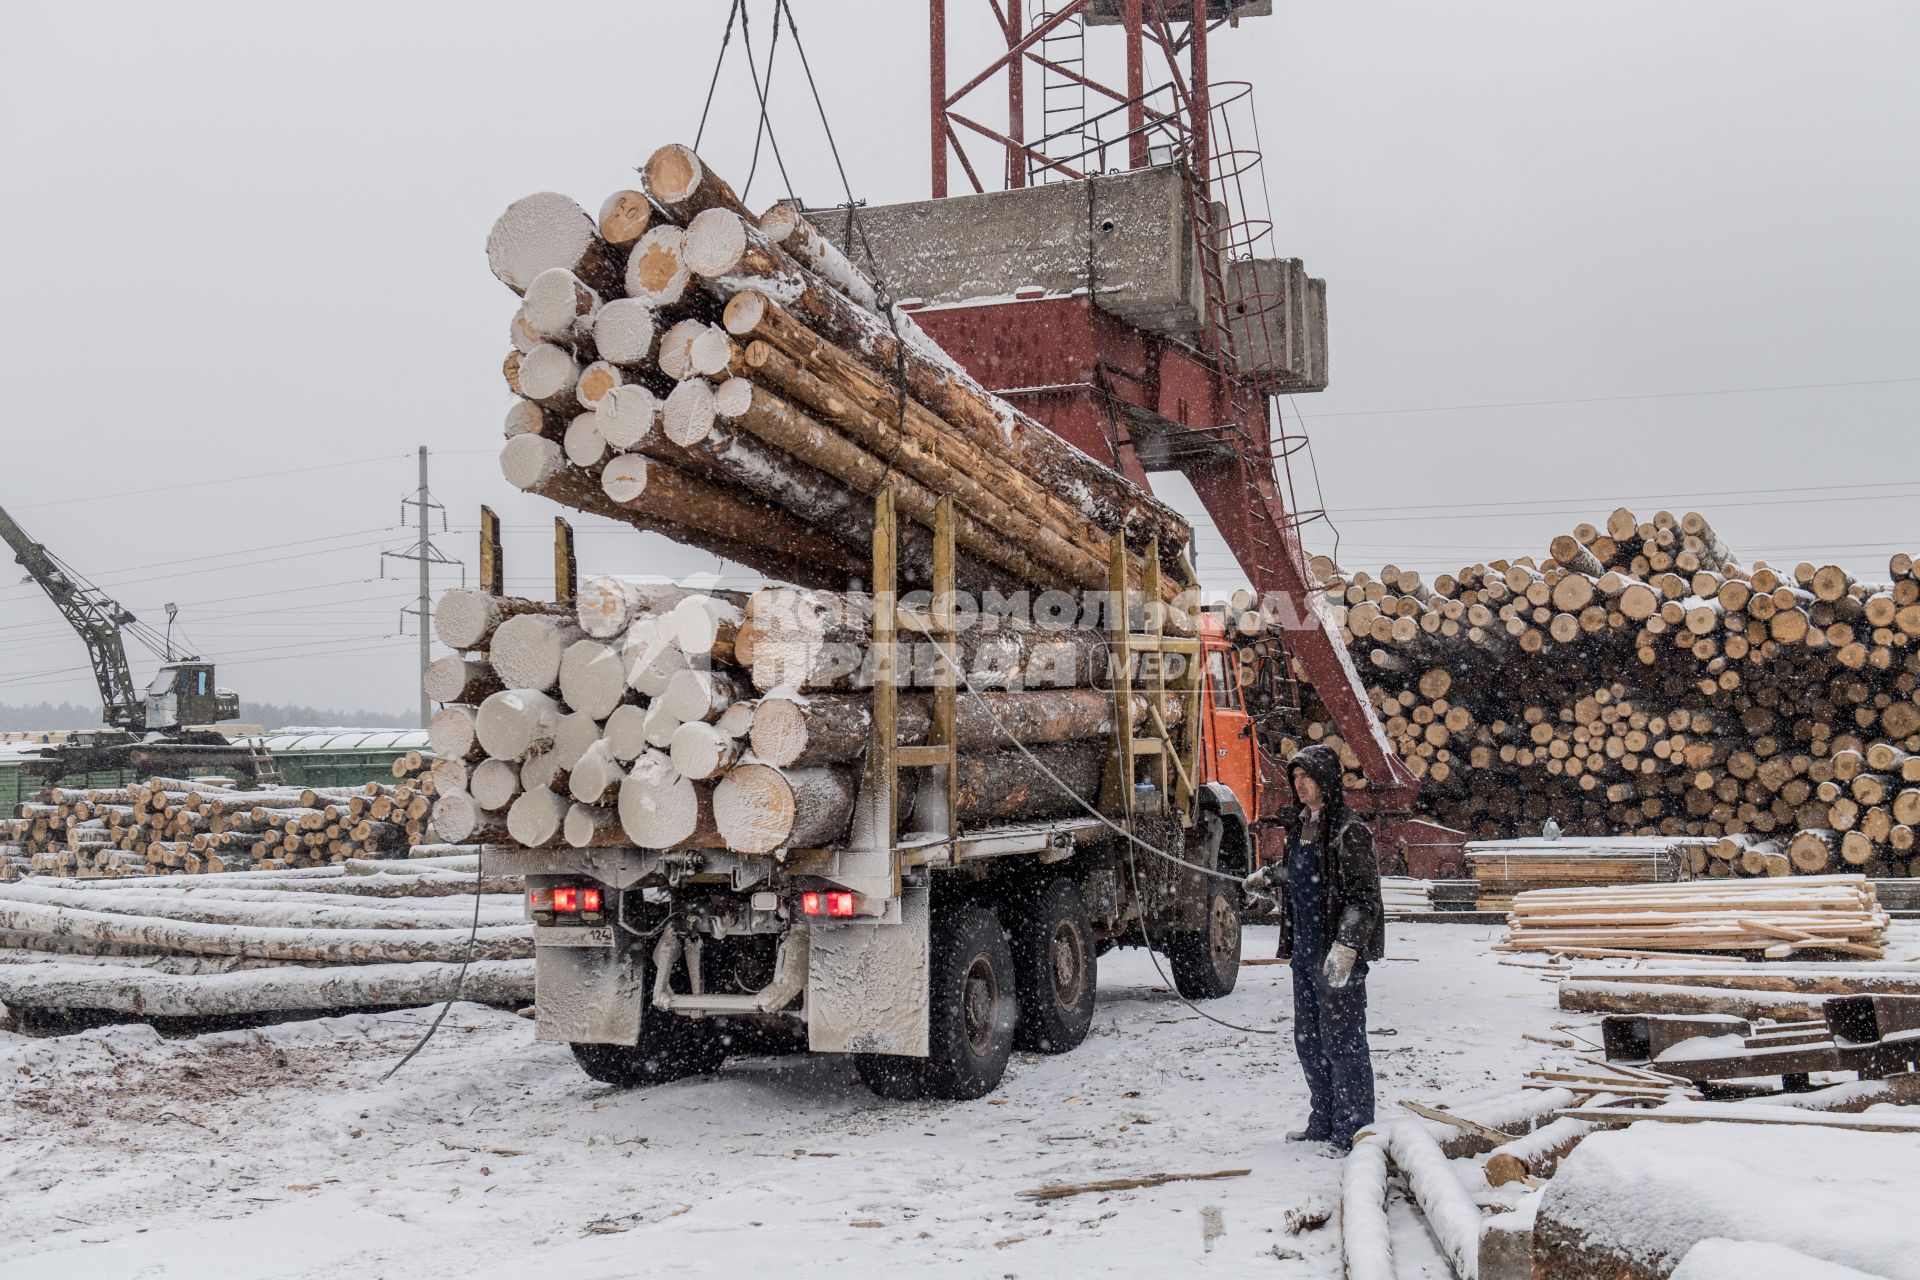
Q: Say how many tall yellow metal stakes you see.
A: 6